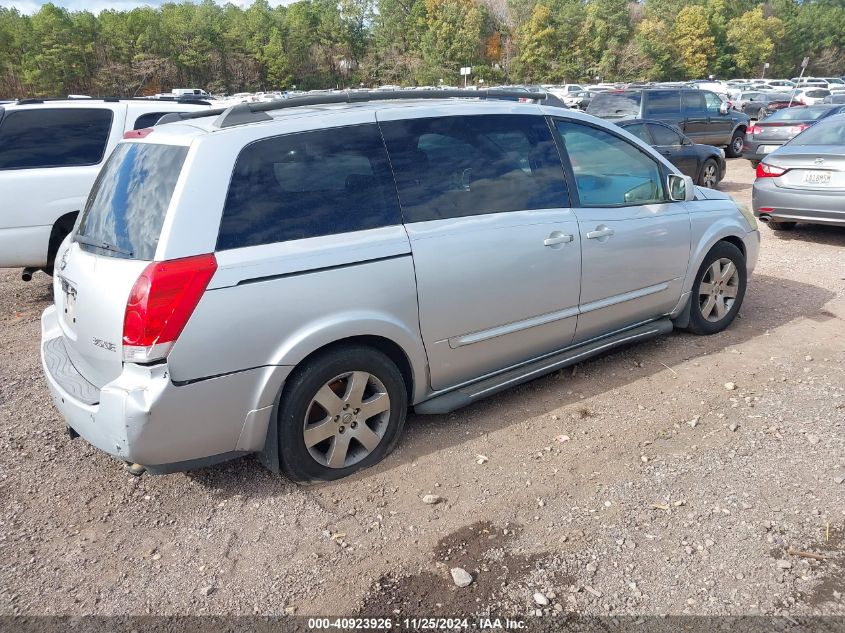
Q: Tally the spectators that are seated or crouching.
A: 0